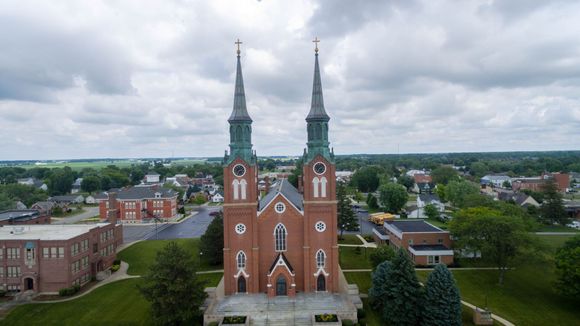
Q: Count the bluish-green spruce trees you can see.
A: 3